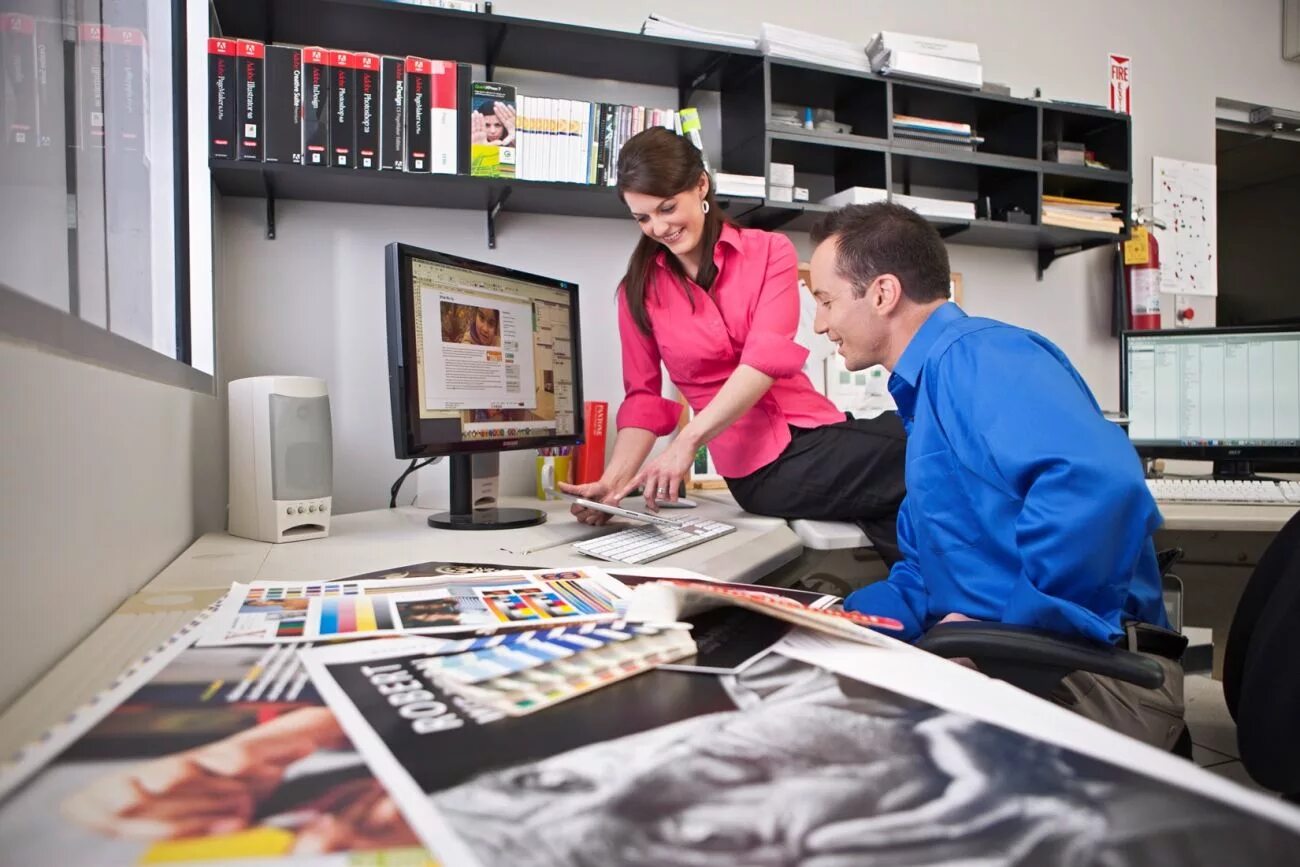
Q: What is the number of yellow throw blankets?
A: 0